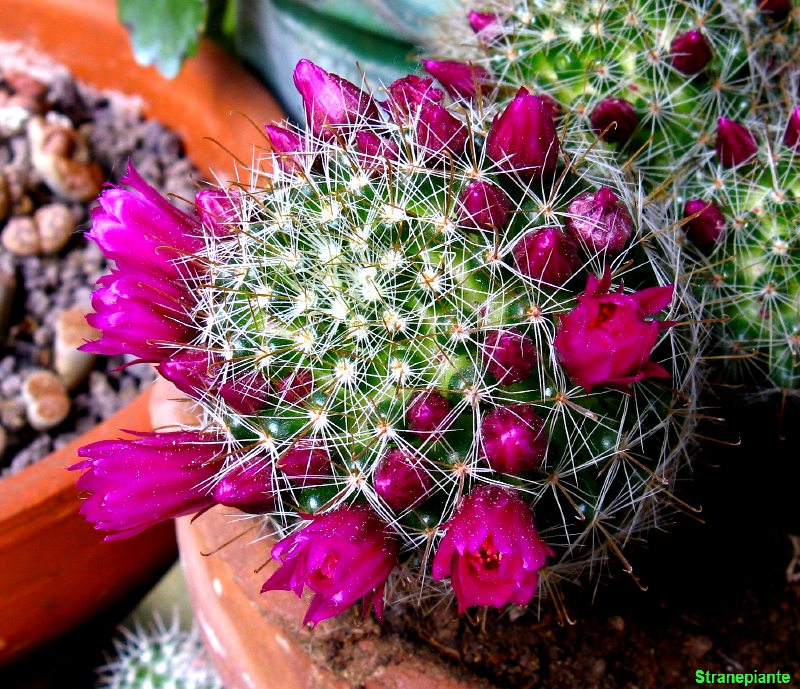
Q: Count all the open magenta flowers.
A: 6